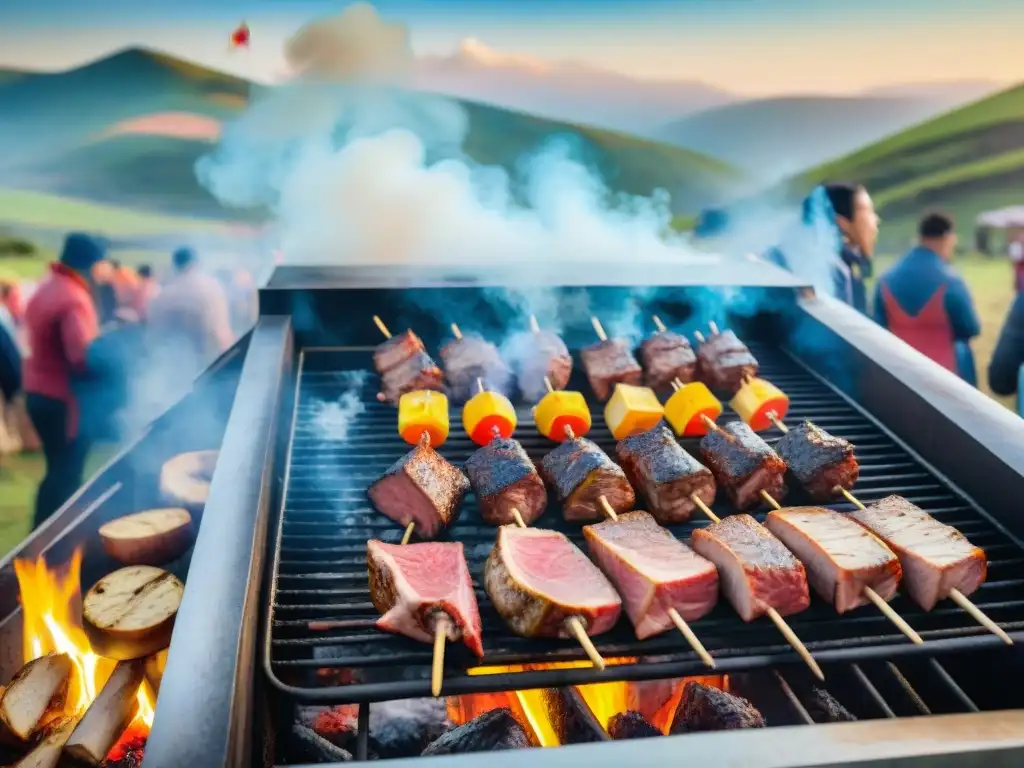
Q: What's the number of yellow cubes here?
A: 6